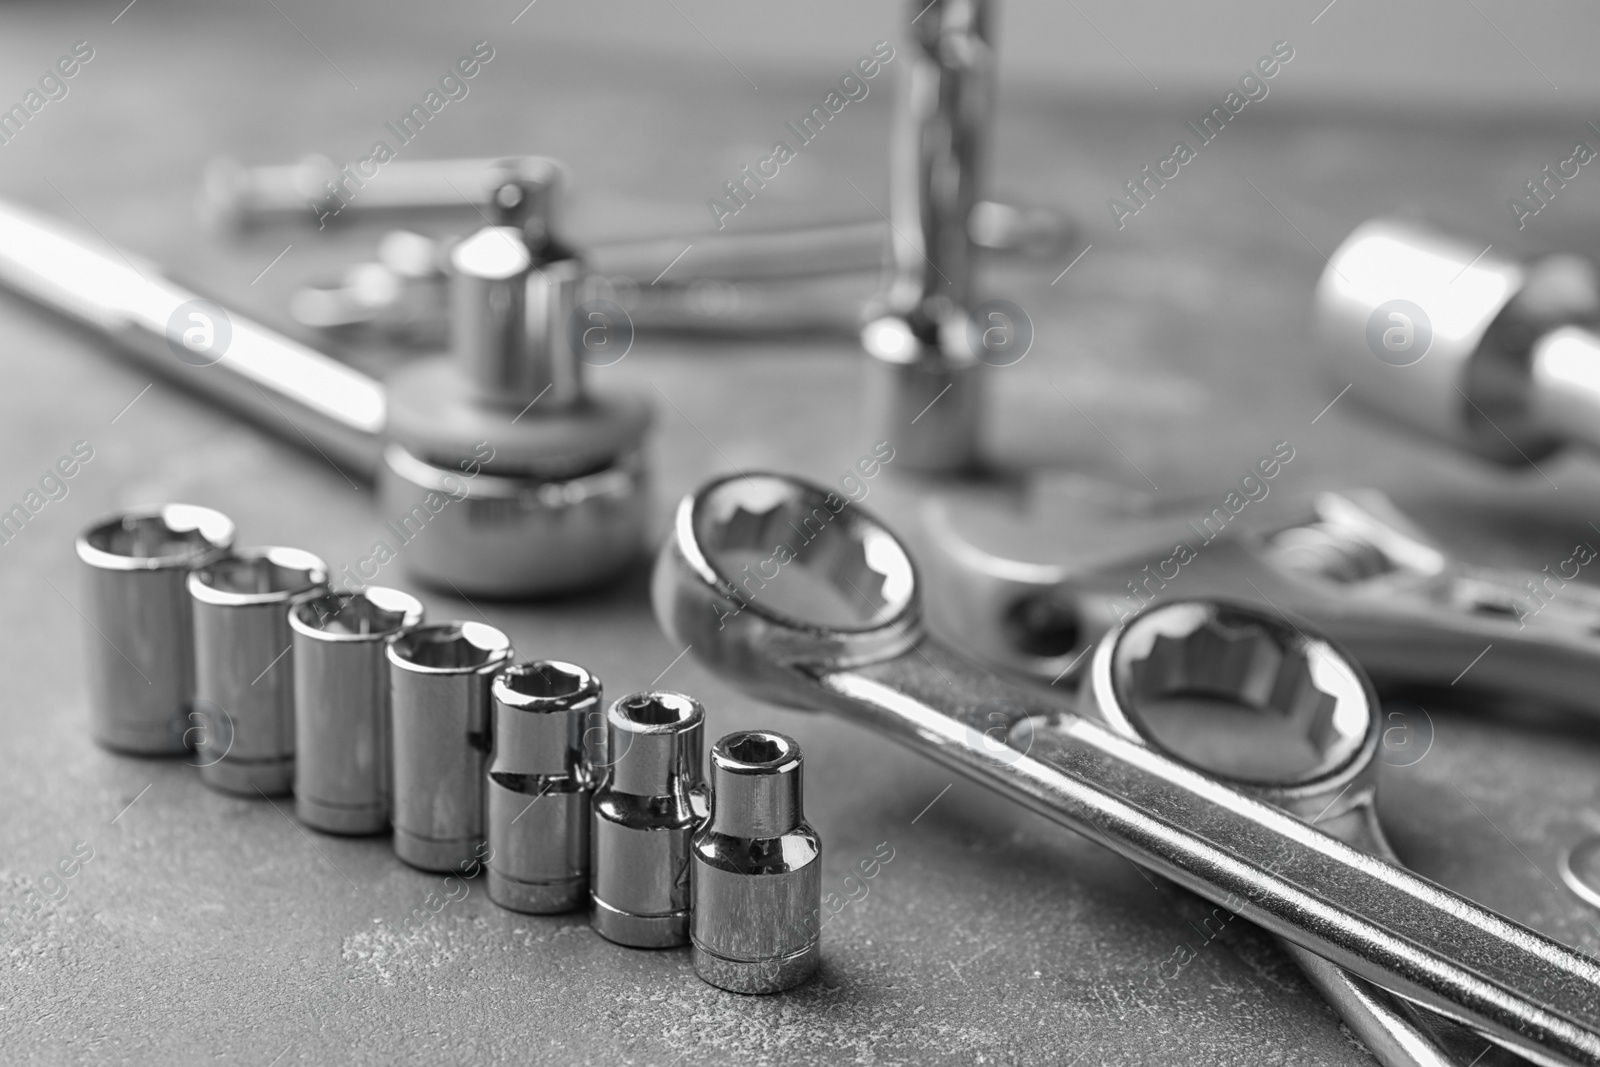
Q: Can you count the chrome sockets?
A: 7